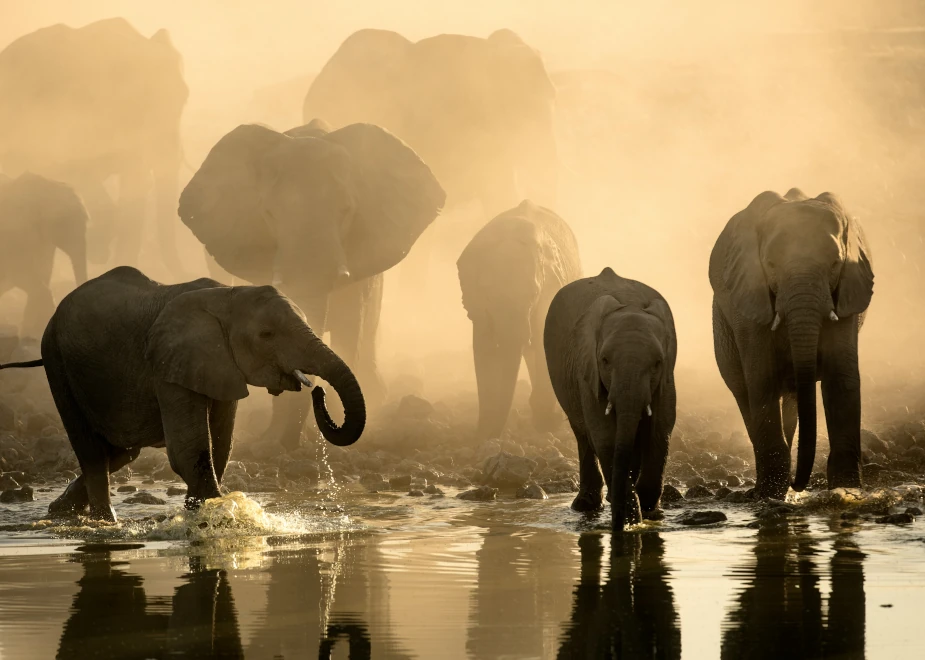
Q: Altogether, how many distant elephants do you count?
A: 5